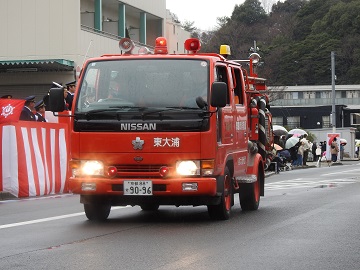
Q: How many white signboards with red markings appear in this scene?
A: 1